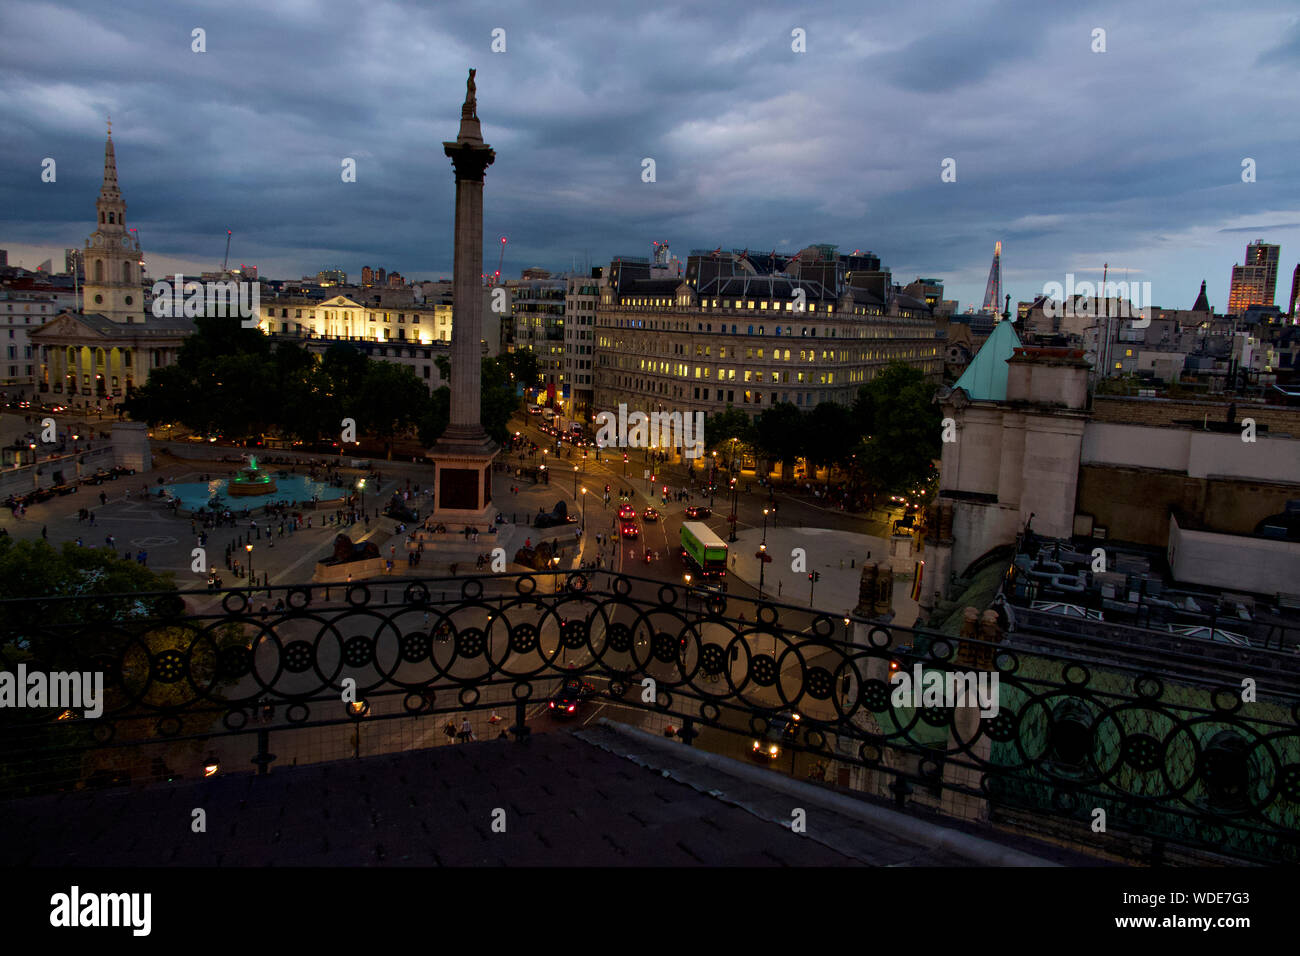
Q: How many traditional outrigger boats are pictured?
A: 0